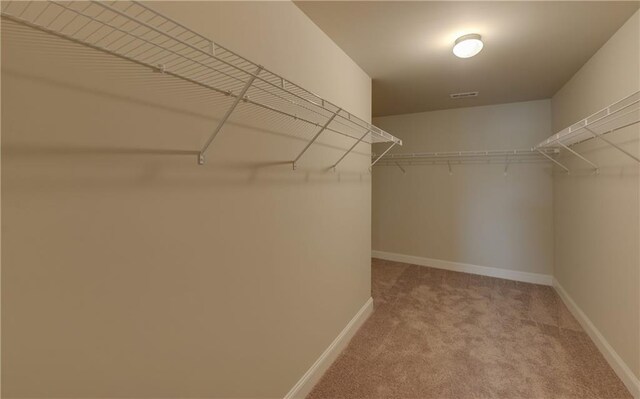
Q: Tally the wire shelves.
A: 3